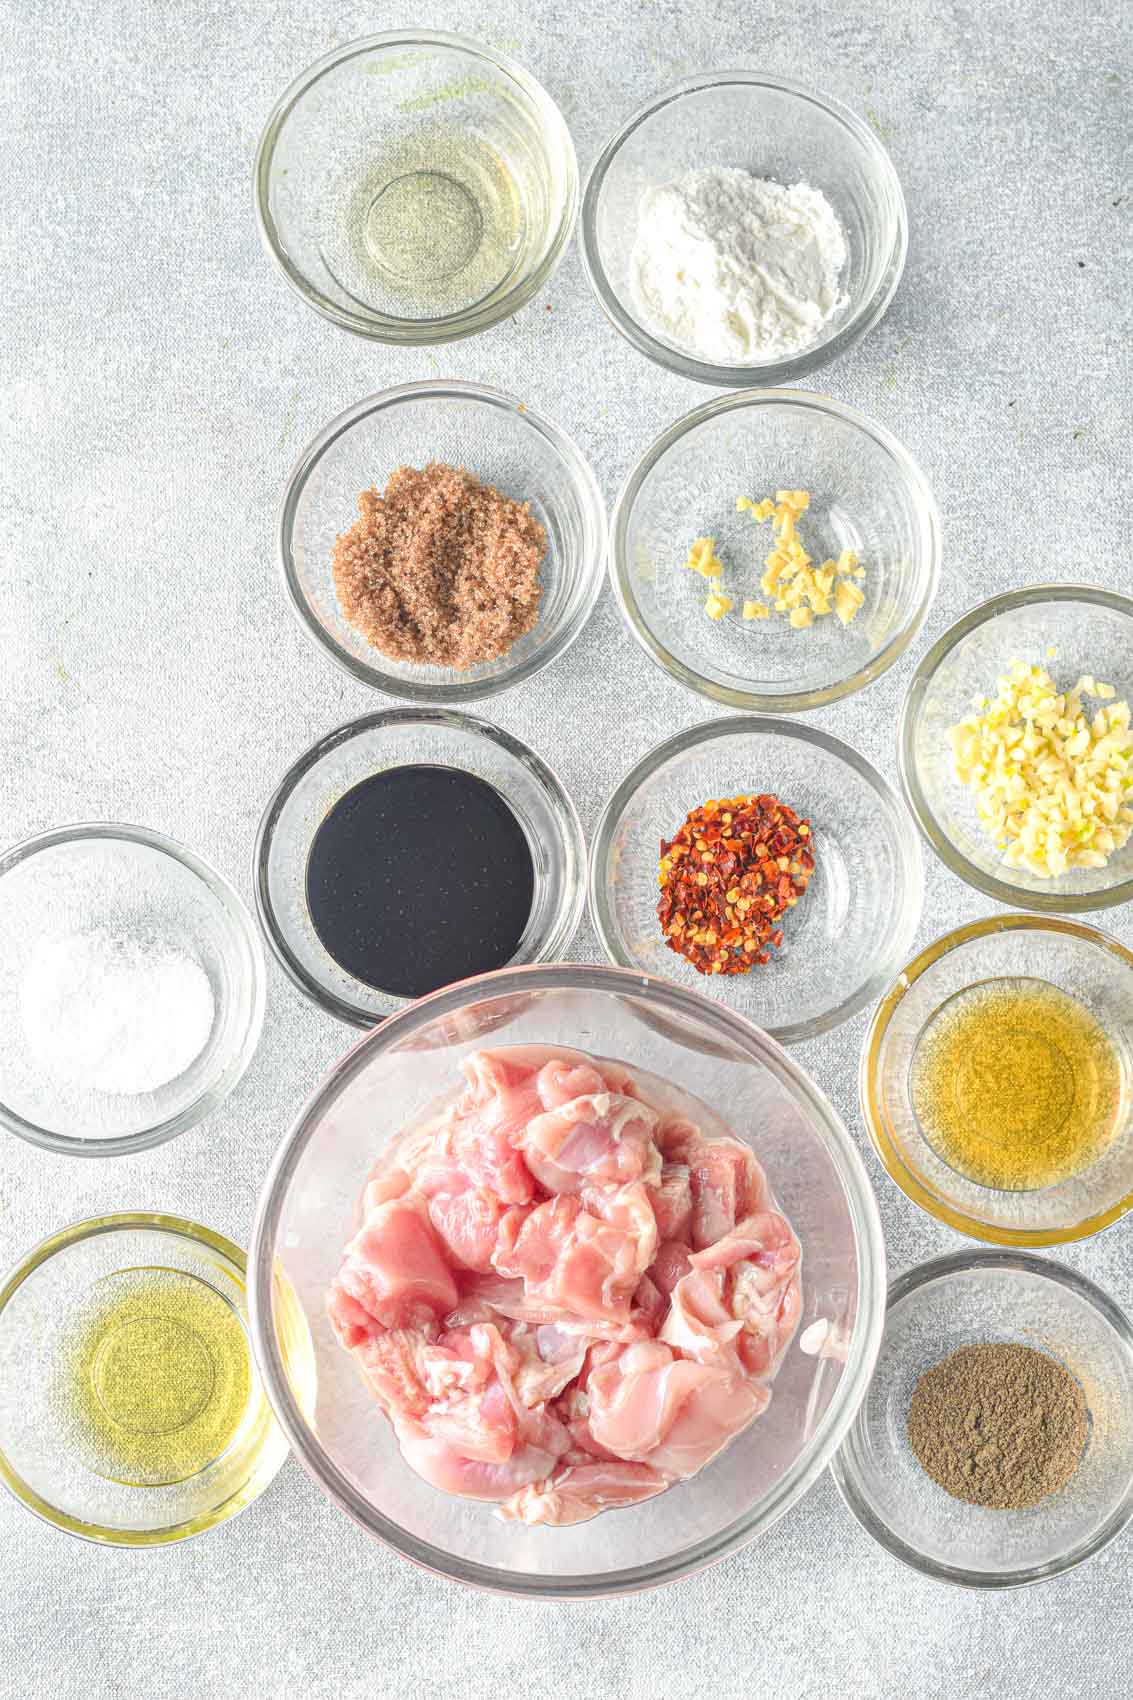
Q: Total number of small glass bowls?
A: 11